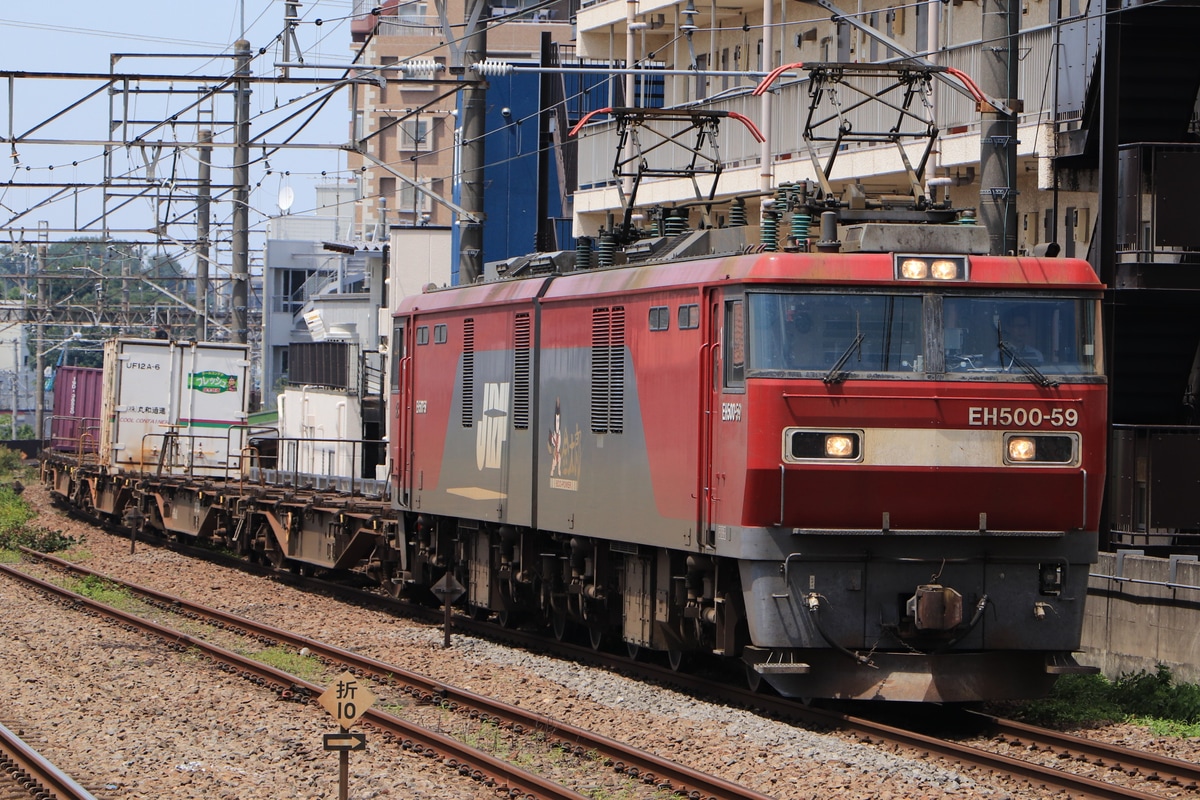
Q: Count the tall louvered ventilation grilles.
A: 4